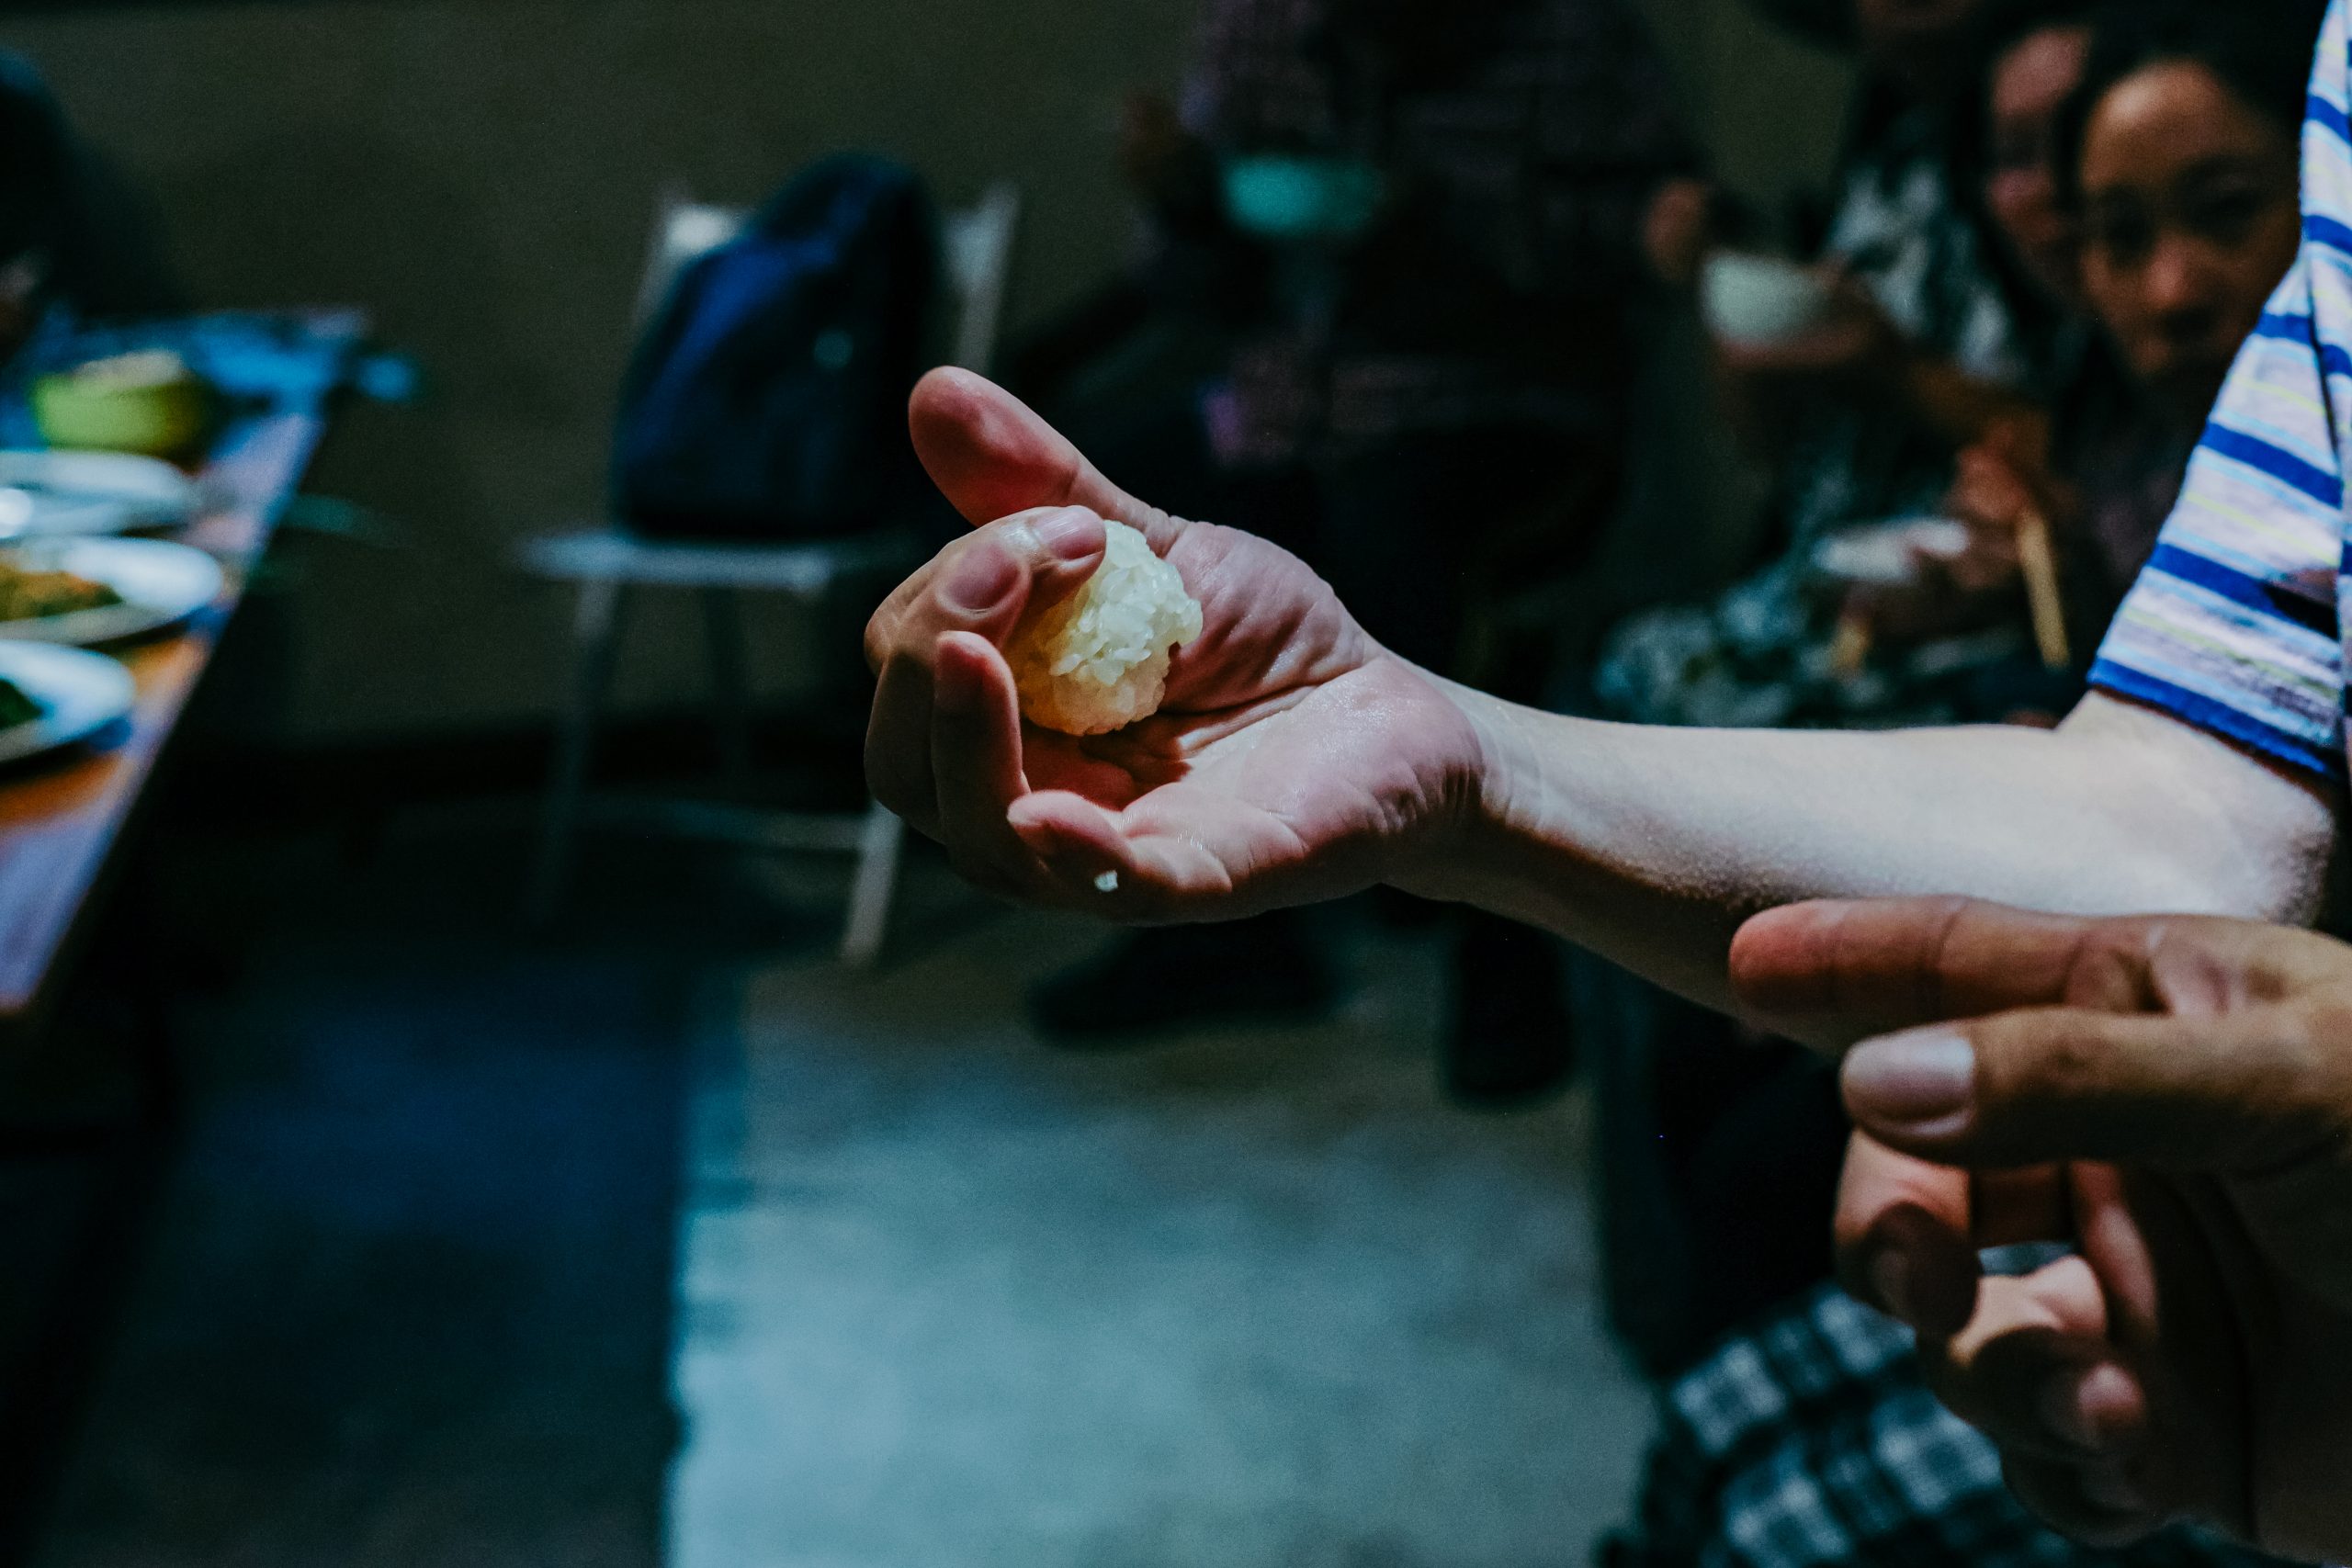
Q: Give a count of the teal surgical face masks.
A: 0